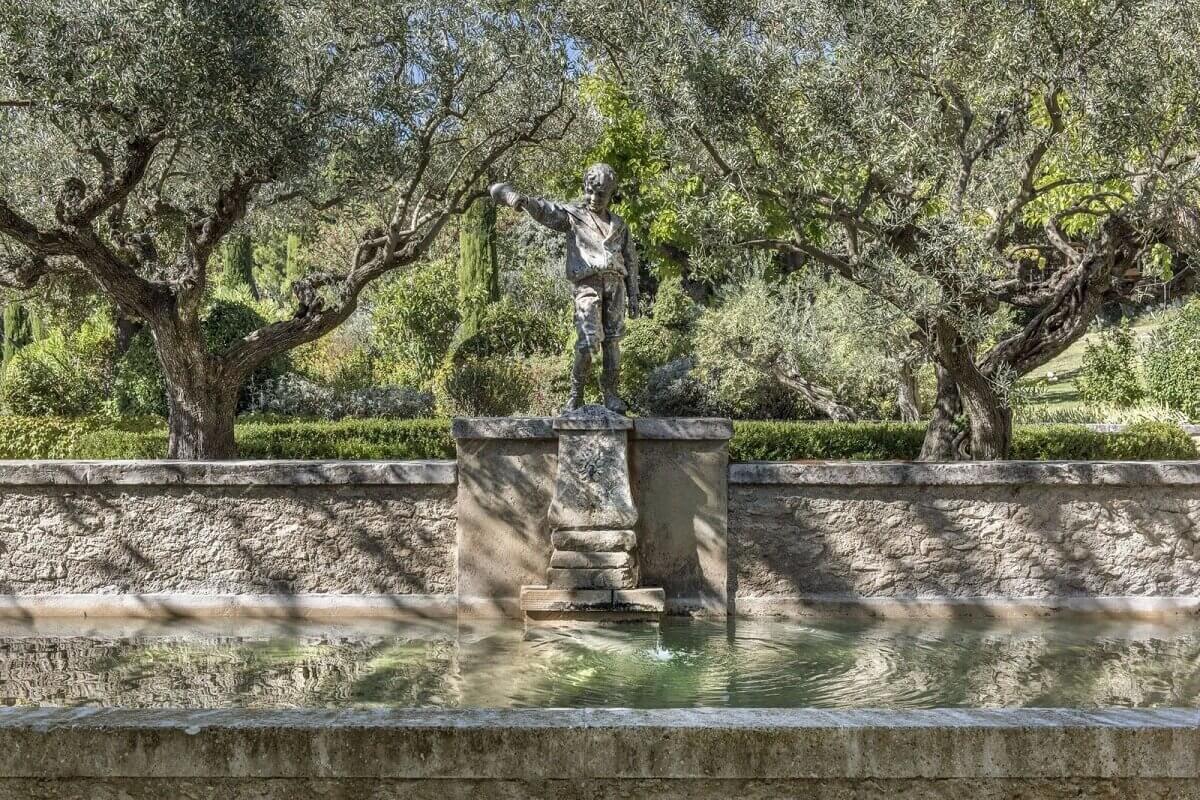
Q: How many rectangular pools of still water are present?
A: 1